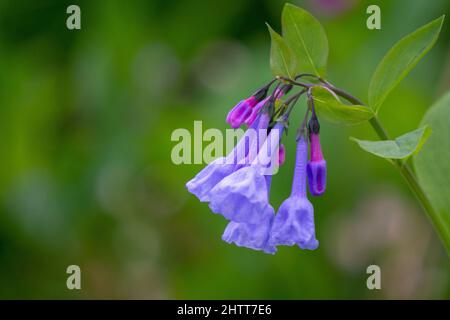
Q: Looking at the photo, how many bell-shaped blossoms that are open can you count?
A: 4